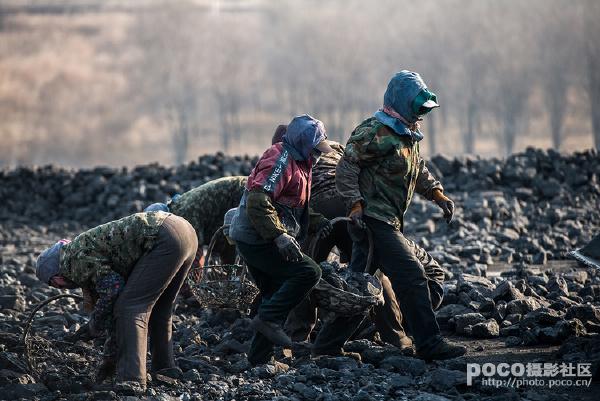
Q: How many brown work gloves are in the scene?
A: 2